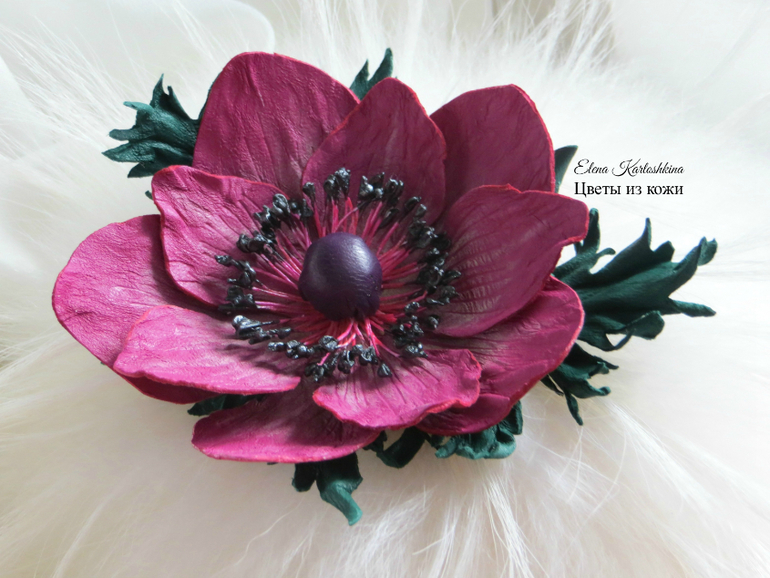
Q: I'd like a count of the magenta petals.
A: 10